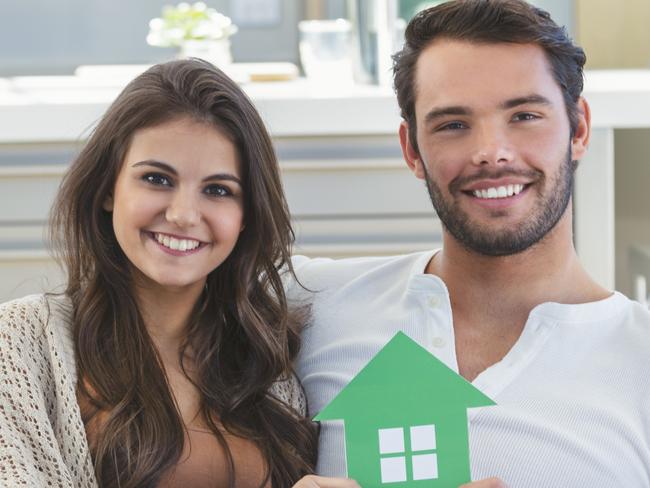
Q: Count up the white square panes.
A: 4